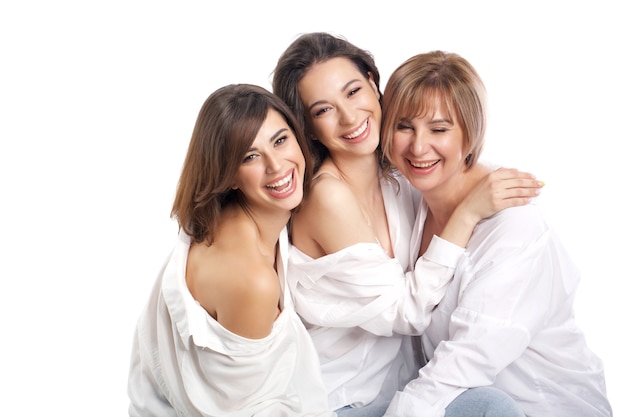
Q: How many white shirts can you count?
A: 3